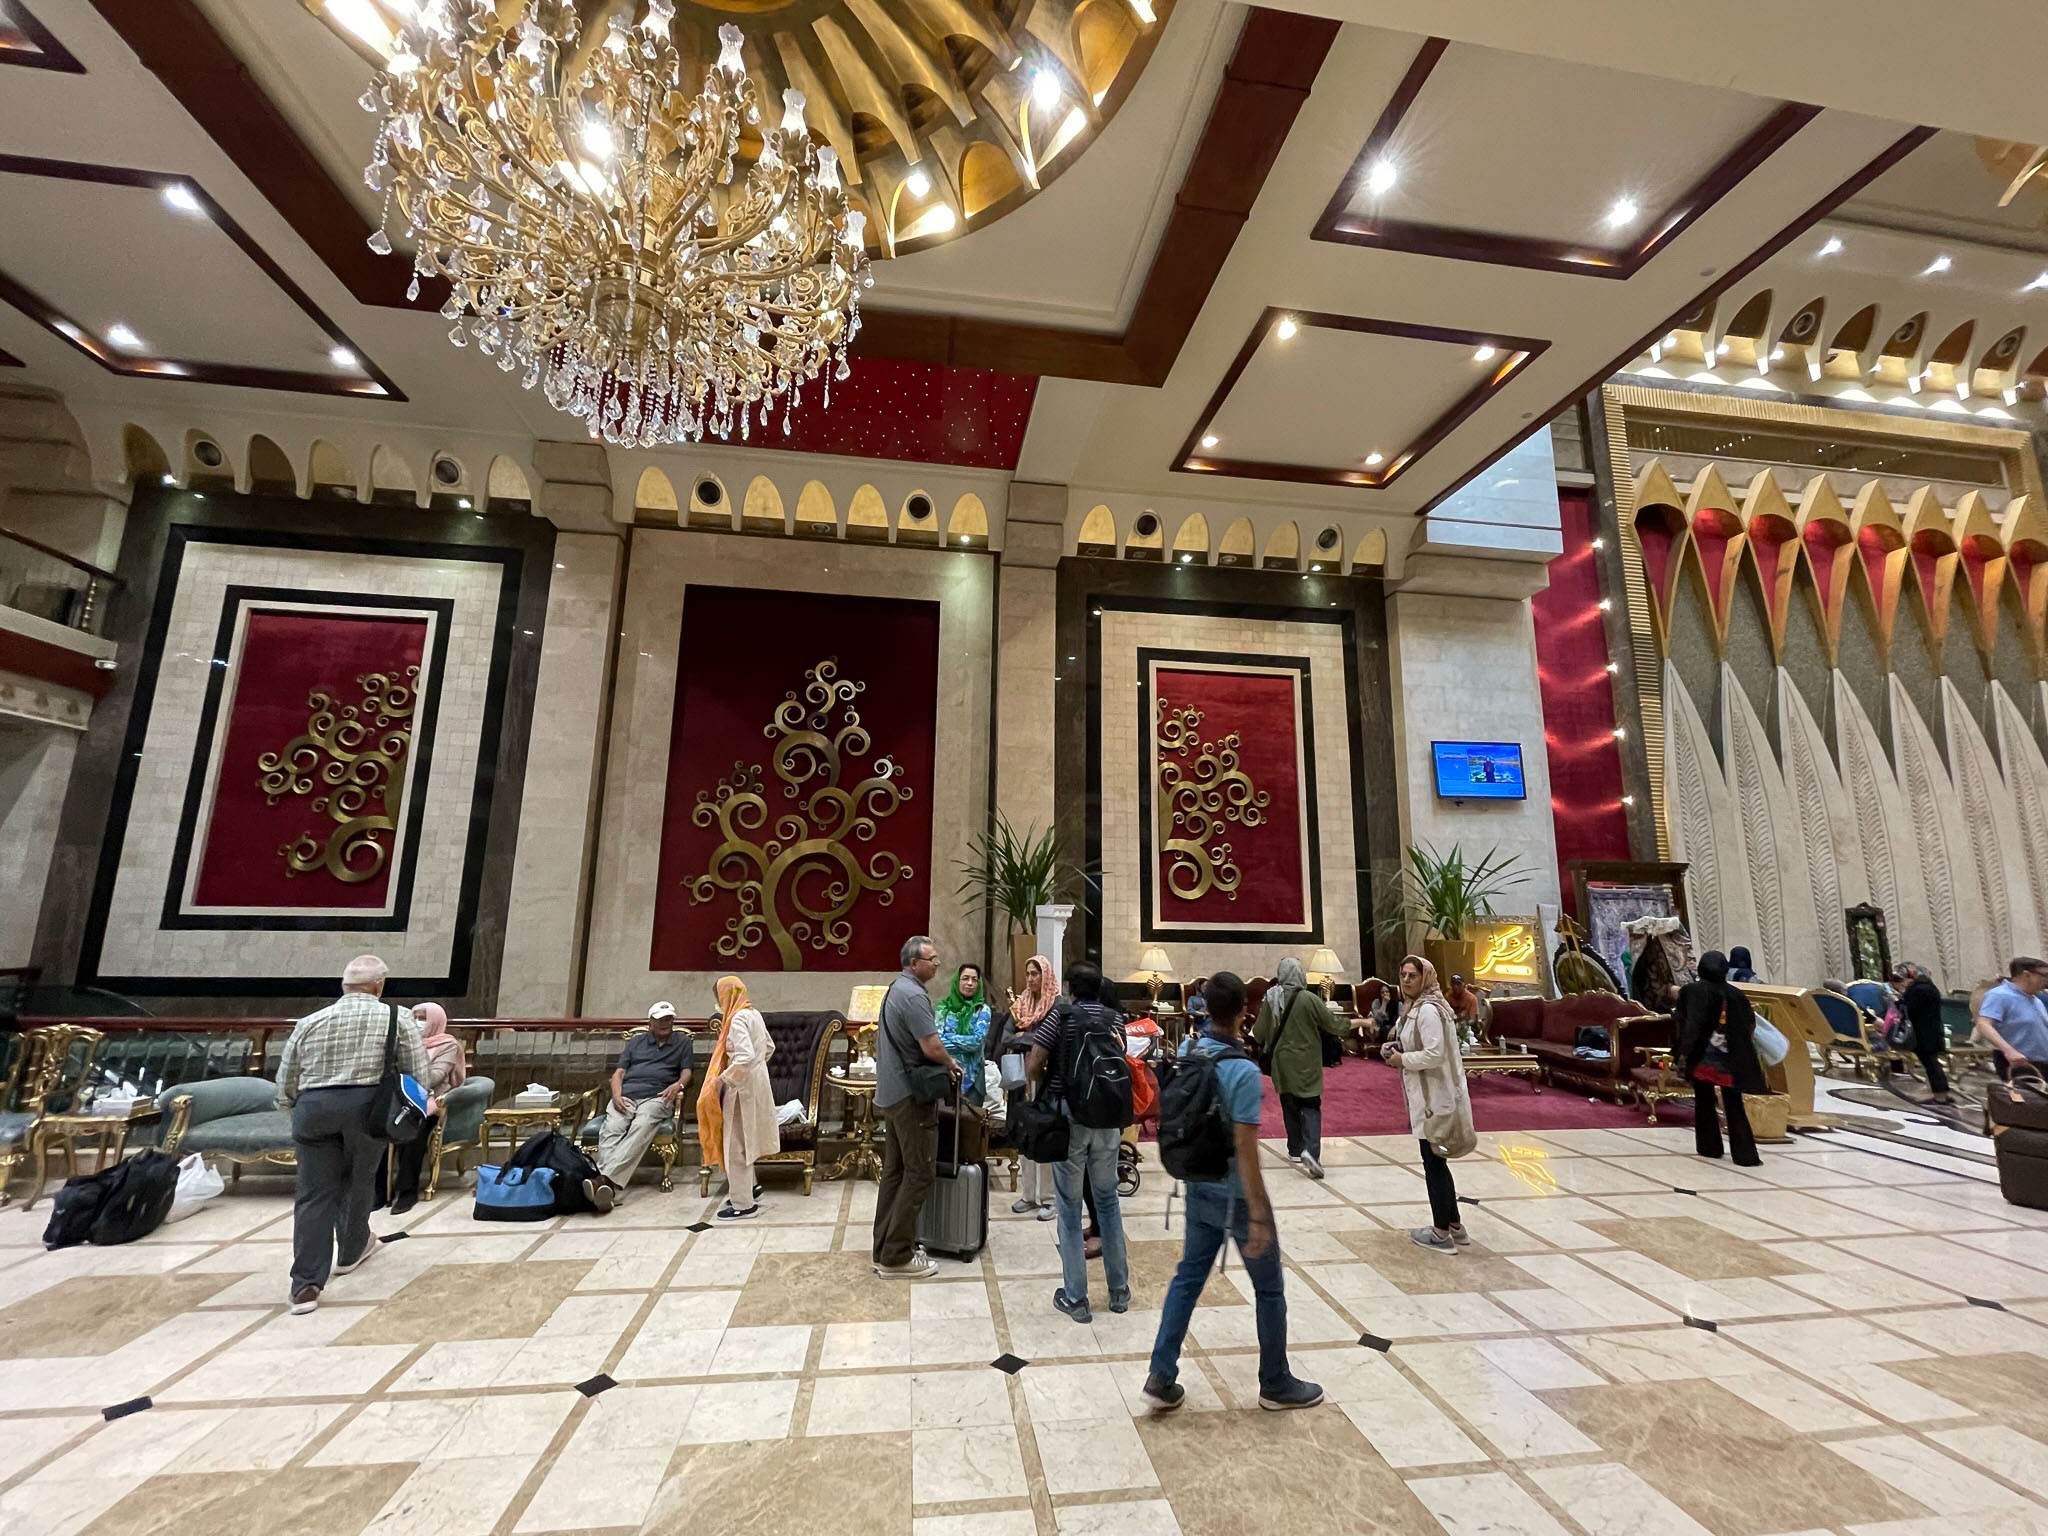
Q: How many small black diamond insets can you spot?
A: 10